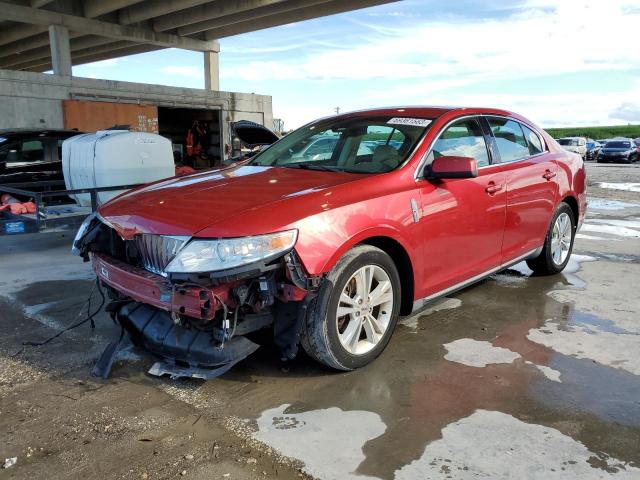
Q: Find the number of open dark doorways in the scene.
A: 1